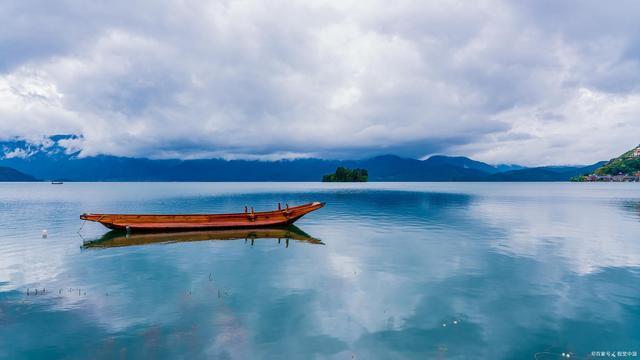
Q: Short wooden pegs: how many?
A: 4